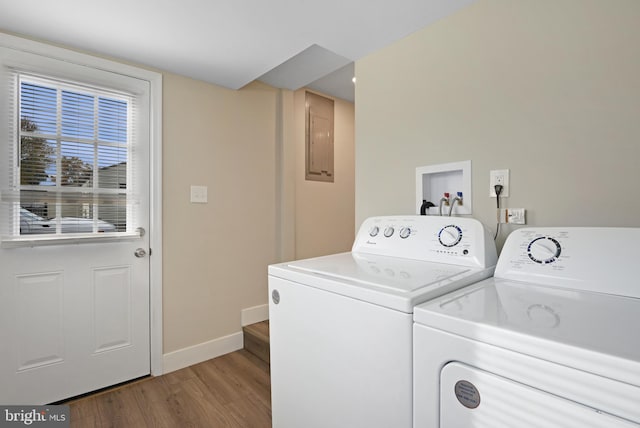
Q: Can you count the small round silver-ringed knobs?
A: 3